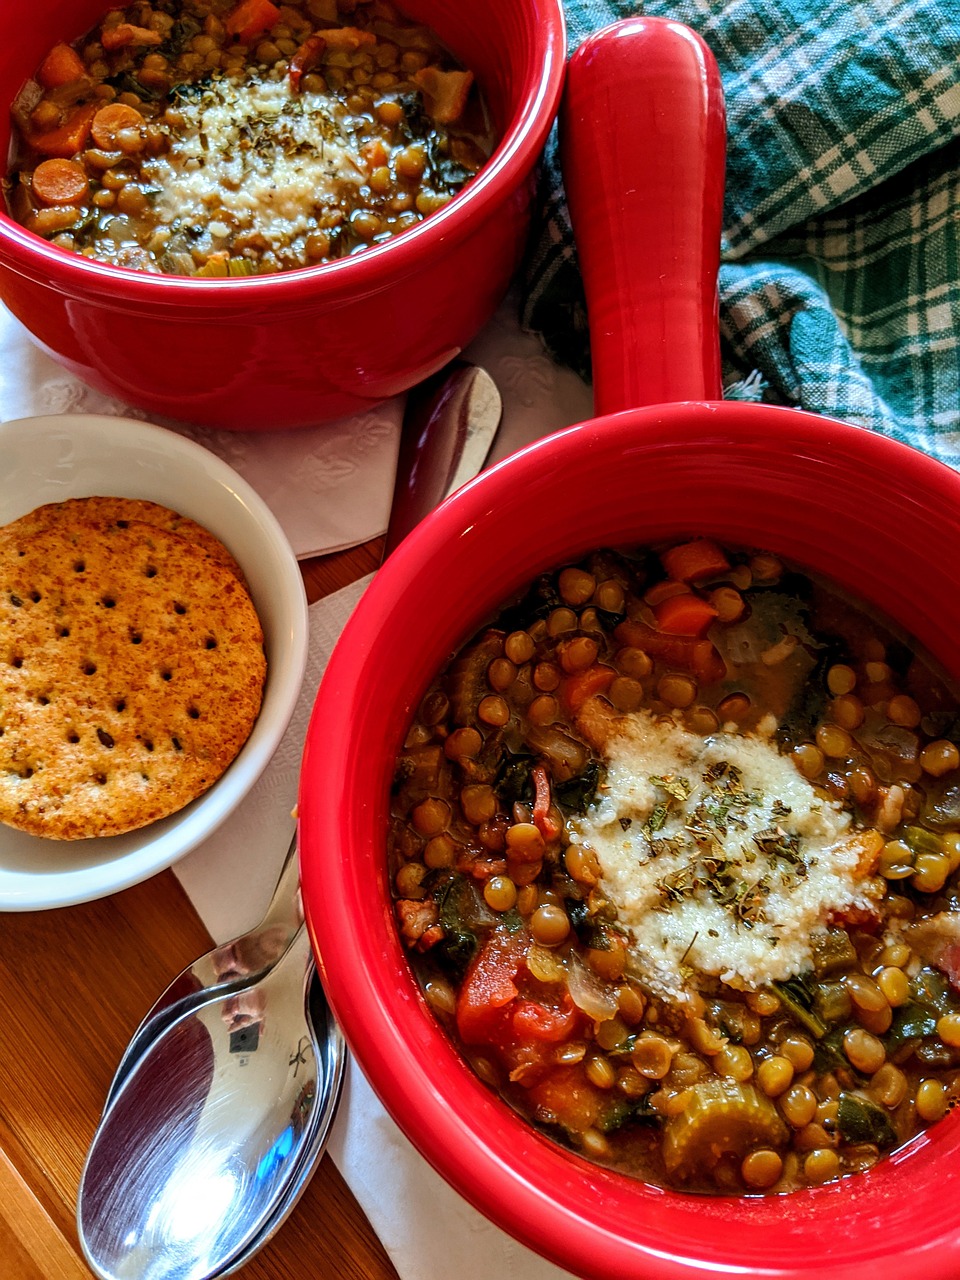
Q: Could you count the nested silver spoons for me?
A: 2